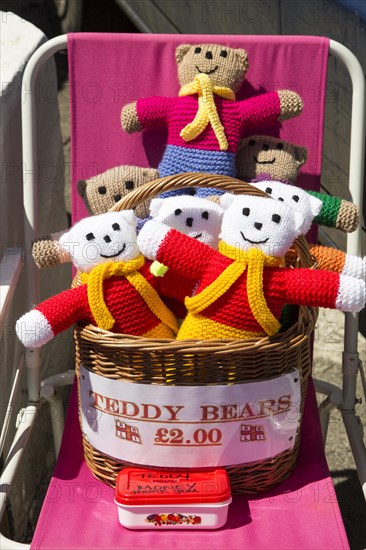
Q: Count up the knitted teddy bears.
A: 7